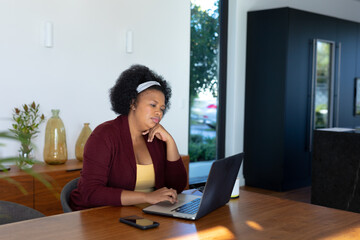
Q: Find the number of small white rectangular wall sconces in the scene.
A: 2